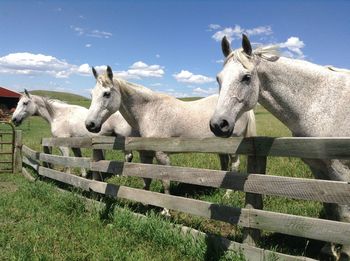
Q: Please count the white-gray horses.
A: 3